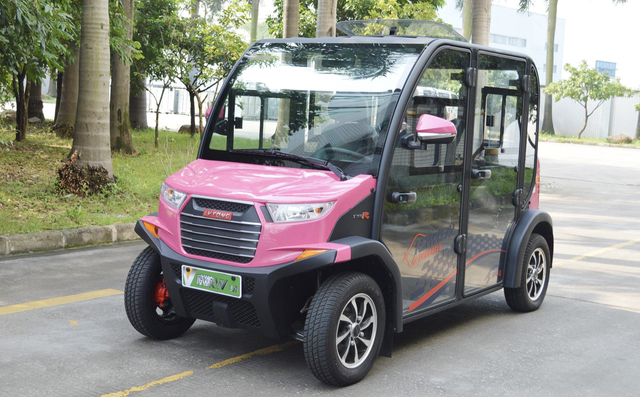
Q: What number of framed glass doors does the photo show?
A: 2